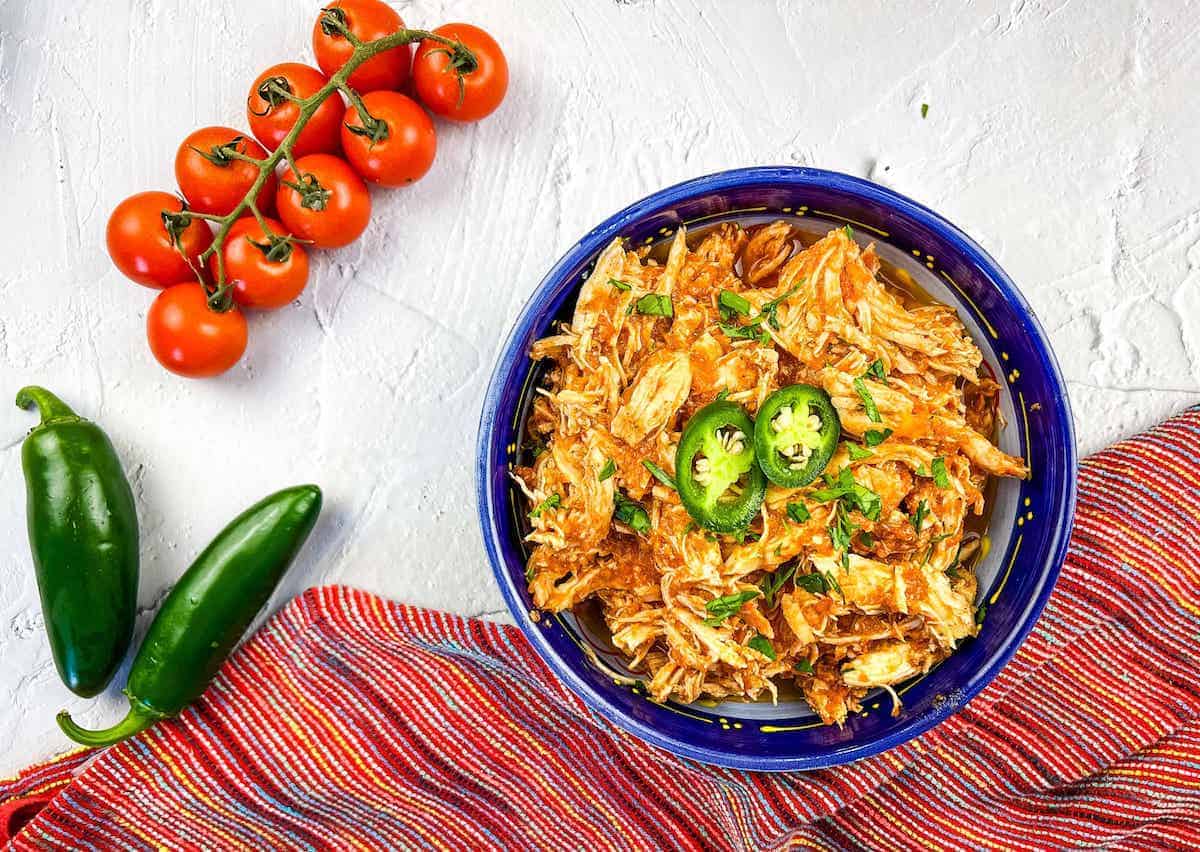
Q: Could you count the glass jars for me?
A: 0